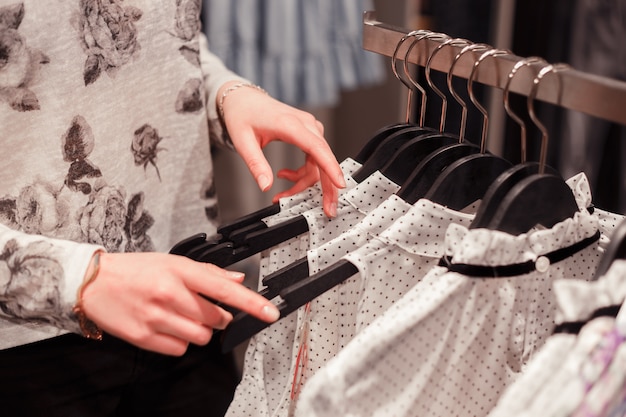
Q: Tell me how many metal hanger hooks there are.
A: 7